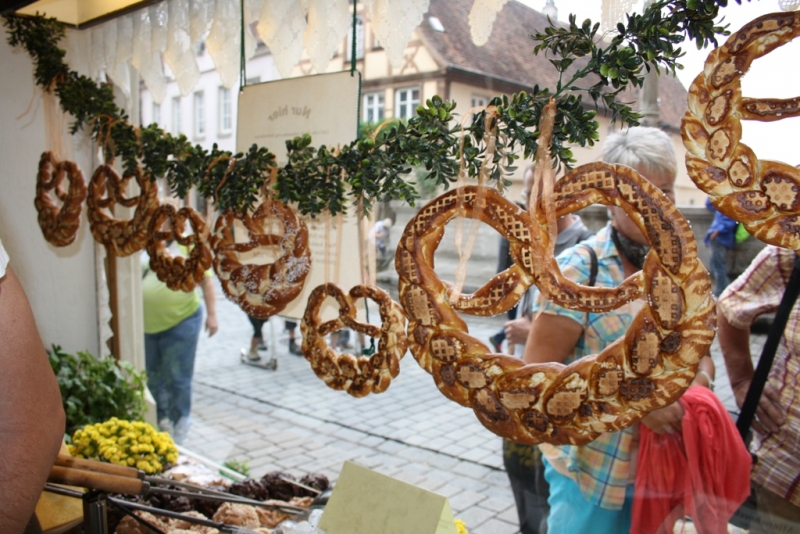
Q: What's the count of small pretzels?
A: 5